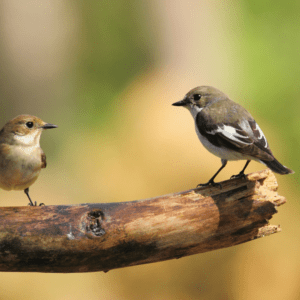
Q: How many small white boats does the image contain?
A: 0